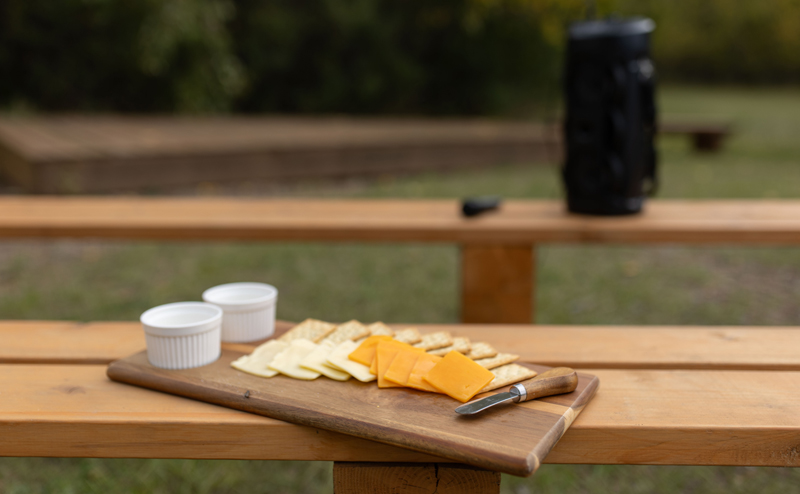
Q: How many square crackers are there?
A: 9